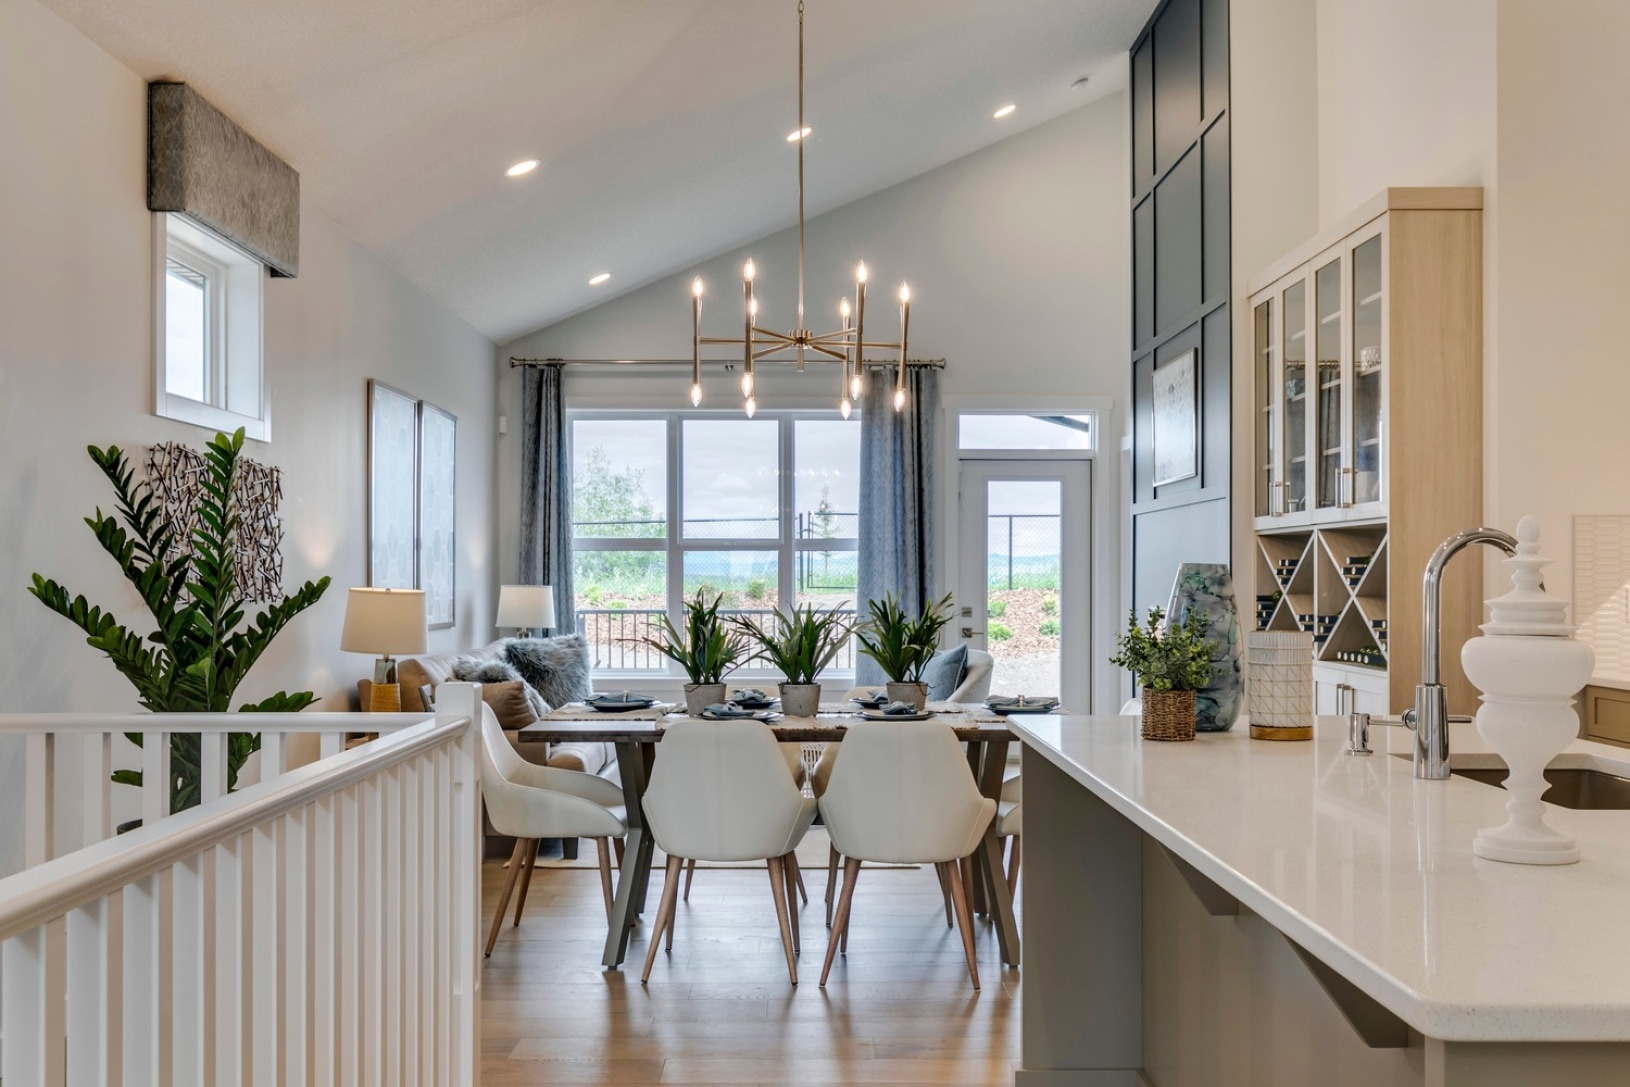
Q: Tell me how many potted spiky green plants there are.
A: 3